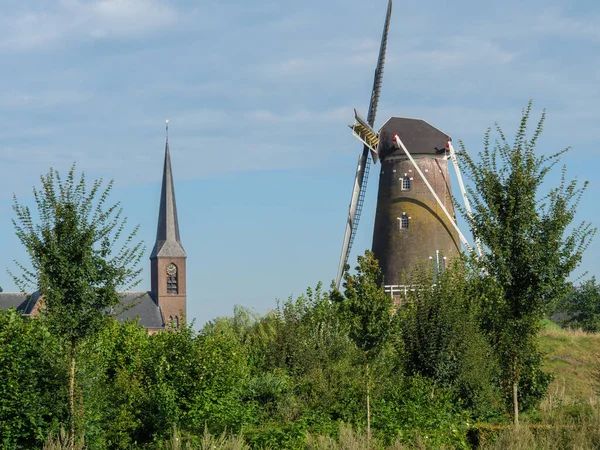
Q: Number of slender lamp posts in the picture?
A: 0